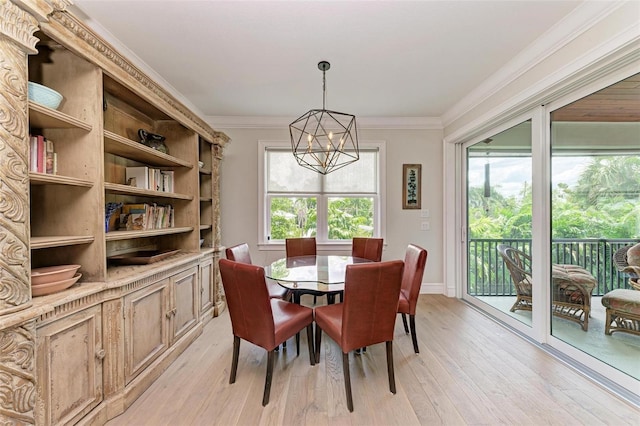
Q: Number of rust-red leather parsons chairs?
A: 6